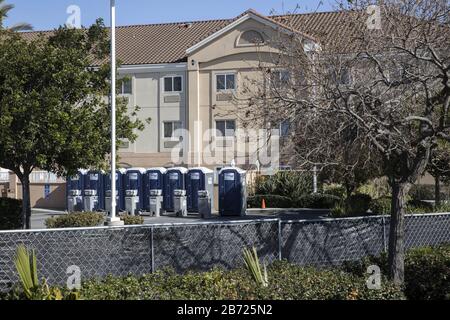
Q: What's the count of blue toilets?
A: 8